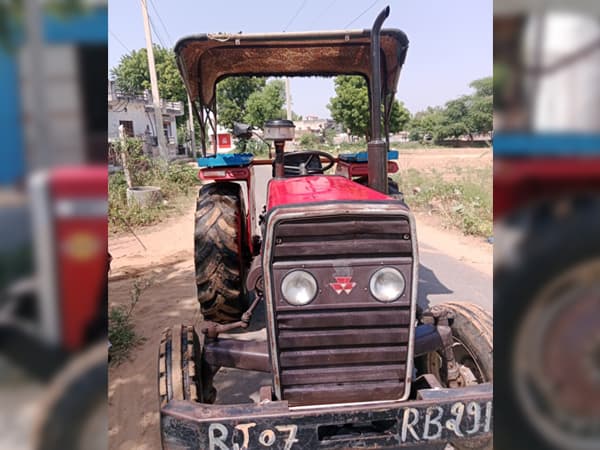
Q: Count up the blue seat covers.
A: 2